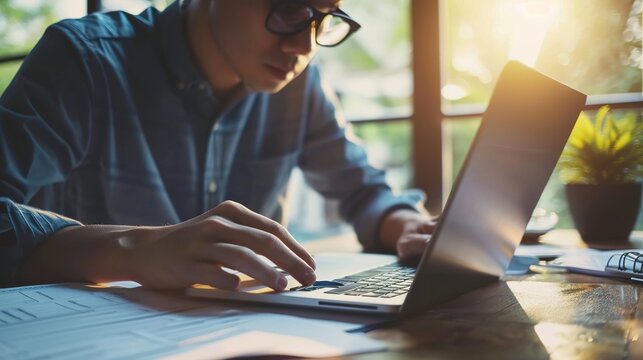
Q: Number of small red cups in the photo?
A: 0